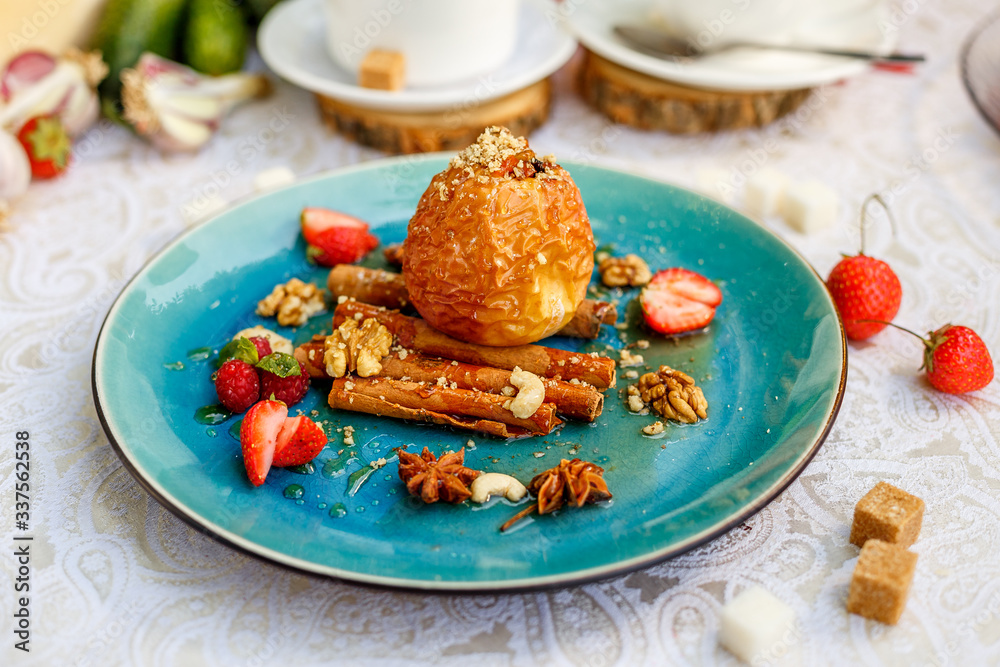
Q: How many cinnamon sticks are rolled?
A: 4